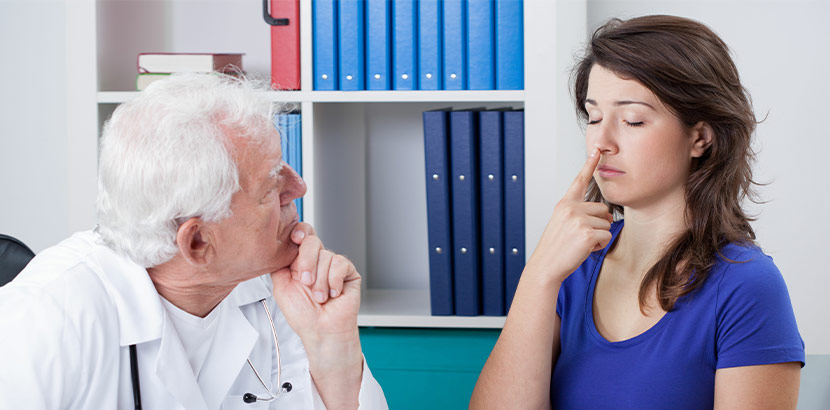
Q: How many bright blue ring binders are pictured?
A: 8